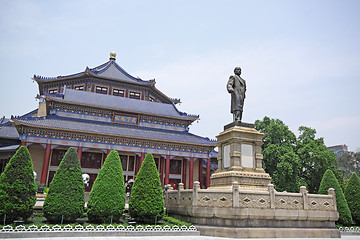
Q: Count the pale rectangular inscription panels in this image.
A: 2